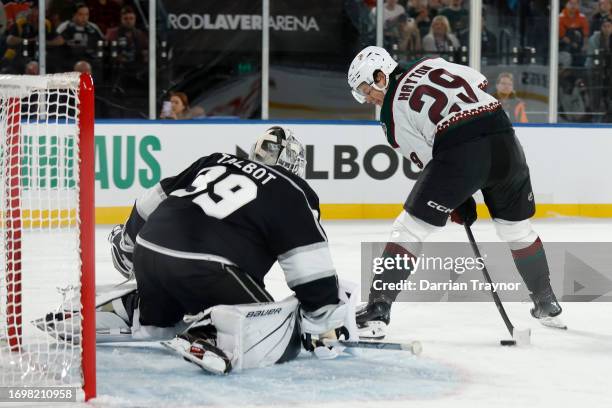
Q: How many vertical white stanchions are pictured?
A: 6